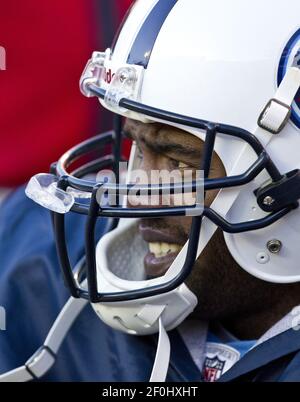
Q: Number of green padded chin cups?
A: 0